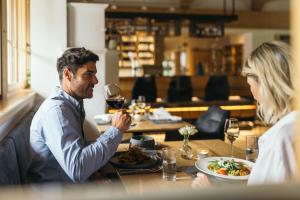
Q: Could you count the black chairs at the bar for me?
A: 3